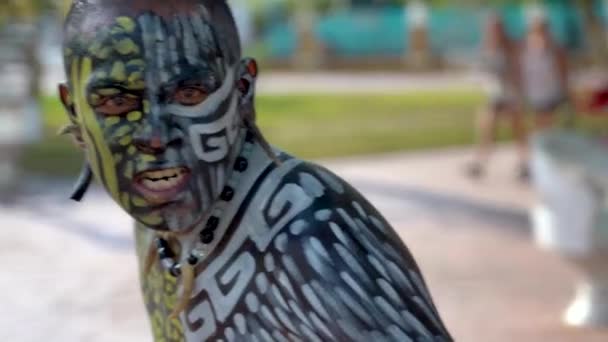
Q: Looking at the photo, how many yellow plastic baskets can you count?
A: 0